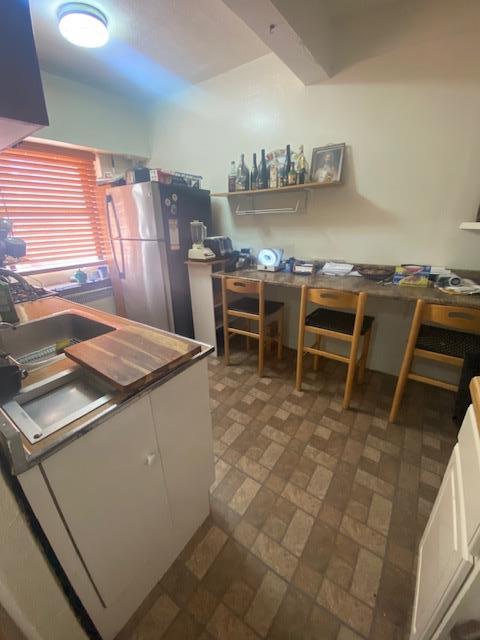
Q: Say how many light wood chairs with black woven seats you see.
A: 3